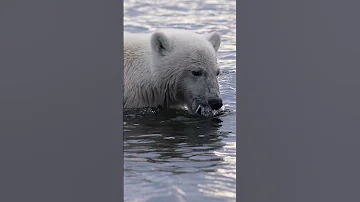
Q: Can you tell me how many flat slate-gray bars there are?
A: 2